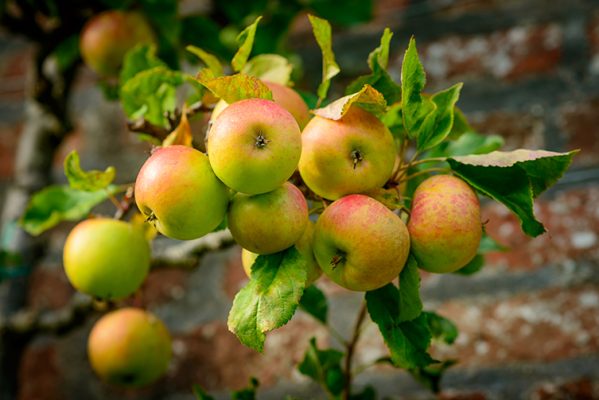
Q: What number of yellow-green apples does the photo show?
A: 11